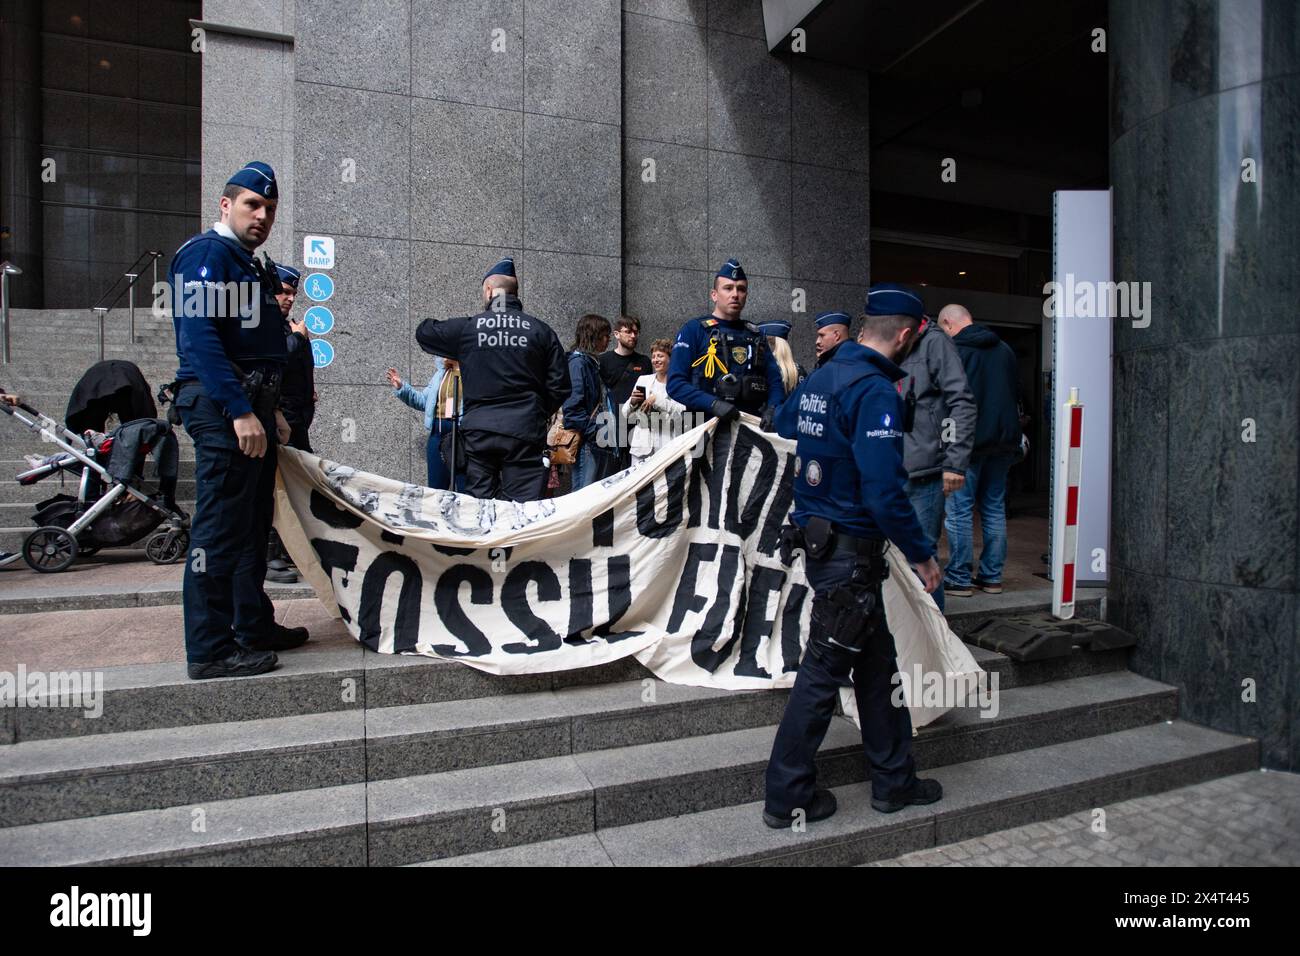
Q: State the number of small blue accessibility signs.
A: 3